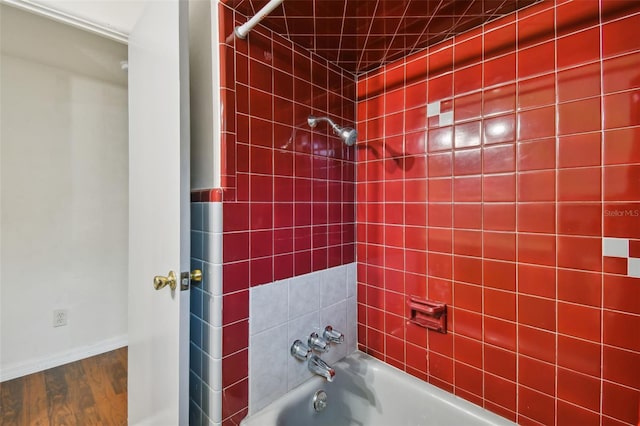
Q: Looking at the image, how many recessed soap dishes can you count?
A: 1